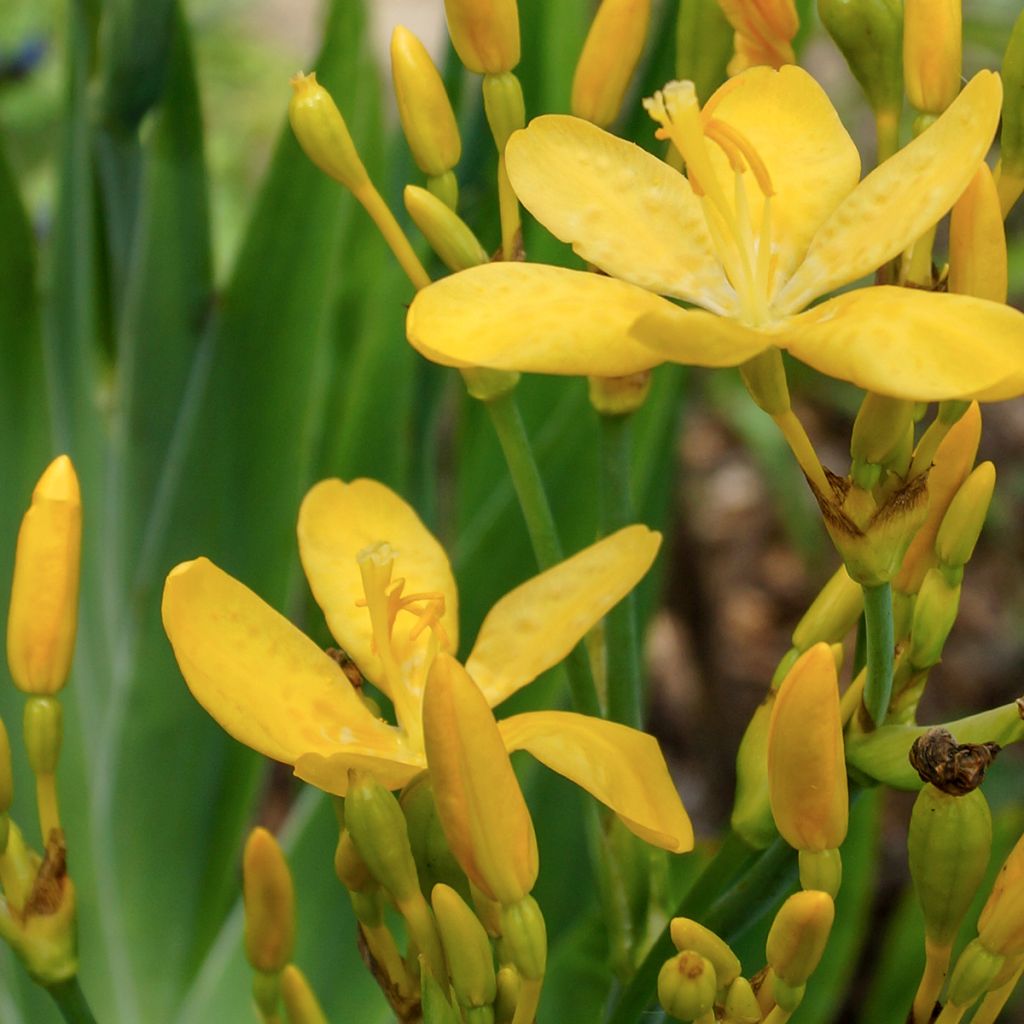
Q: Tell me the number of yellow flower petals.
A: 11